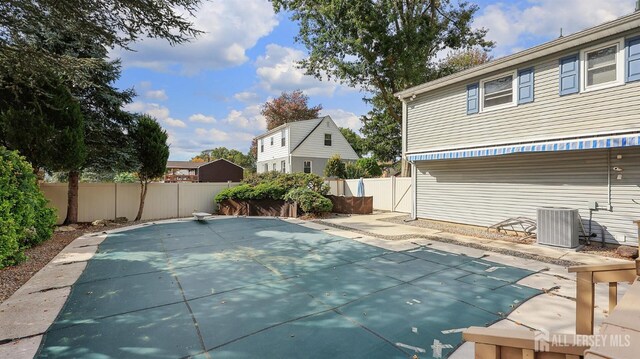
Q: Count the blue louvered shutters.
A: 4